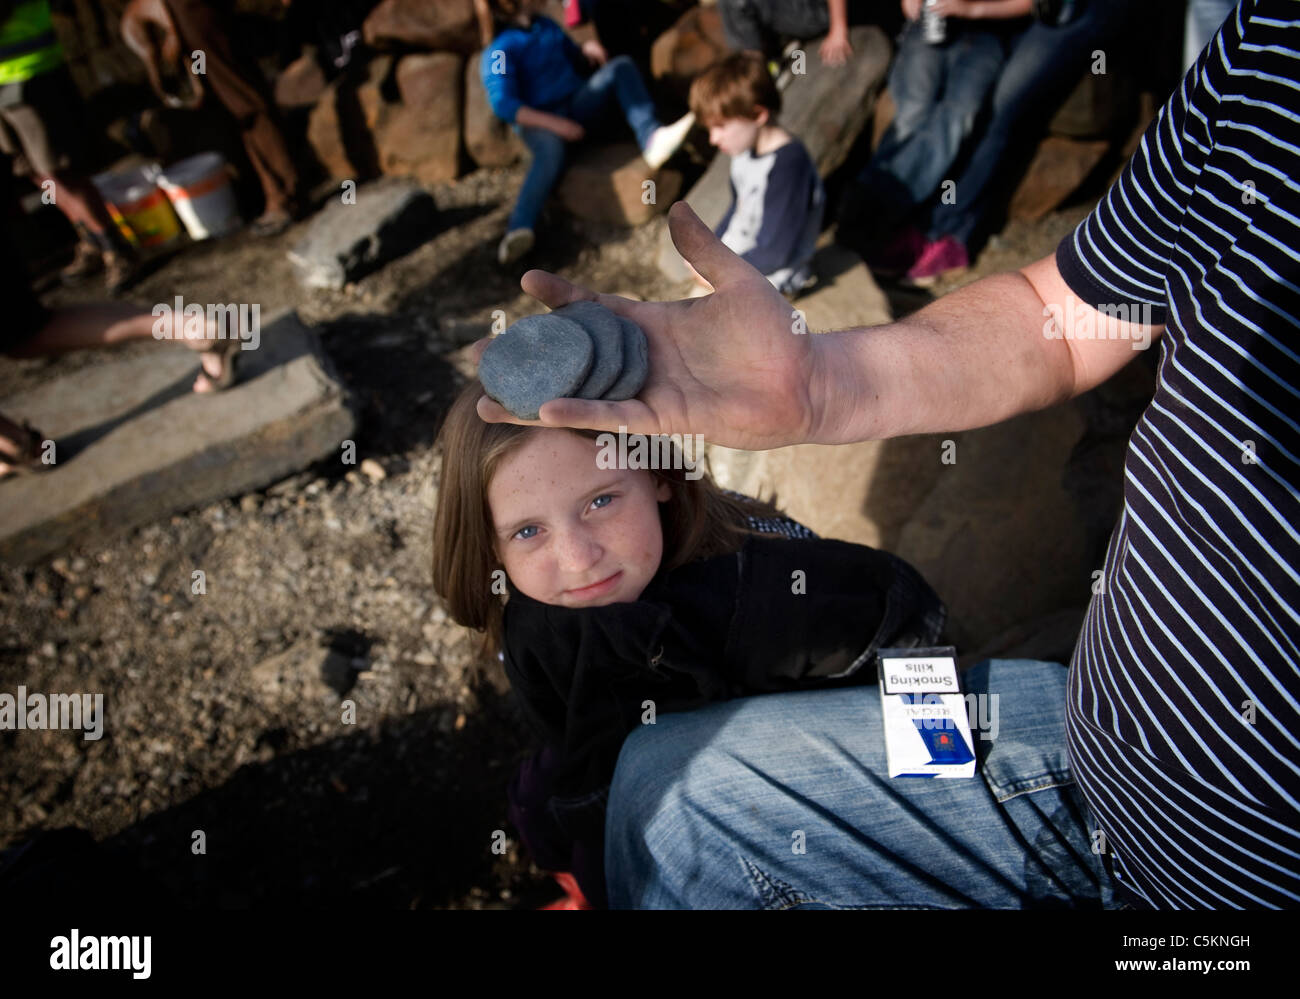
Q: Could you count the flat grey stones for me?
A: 3